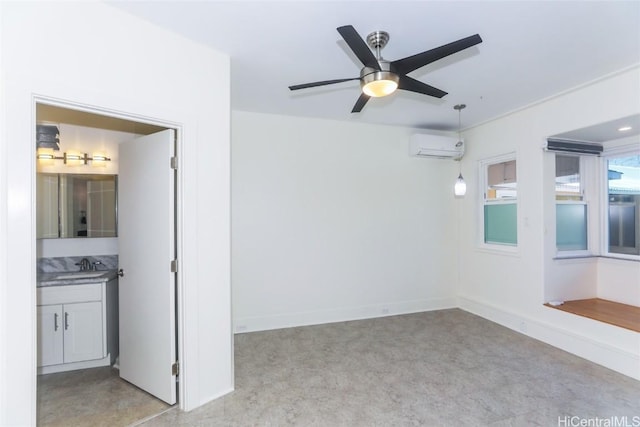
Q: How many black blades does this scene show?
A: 5